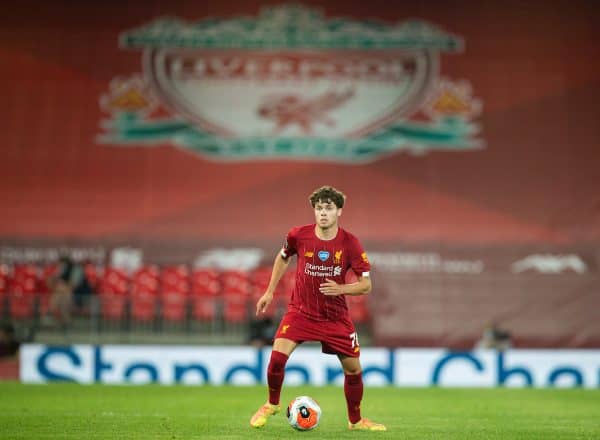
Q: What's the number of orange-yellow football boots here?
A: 2